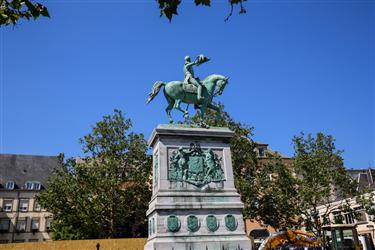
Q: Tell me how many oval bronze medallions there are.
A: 4